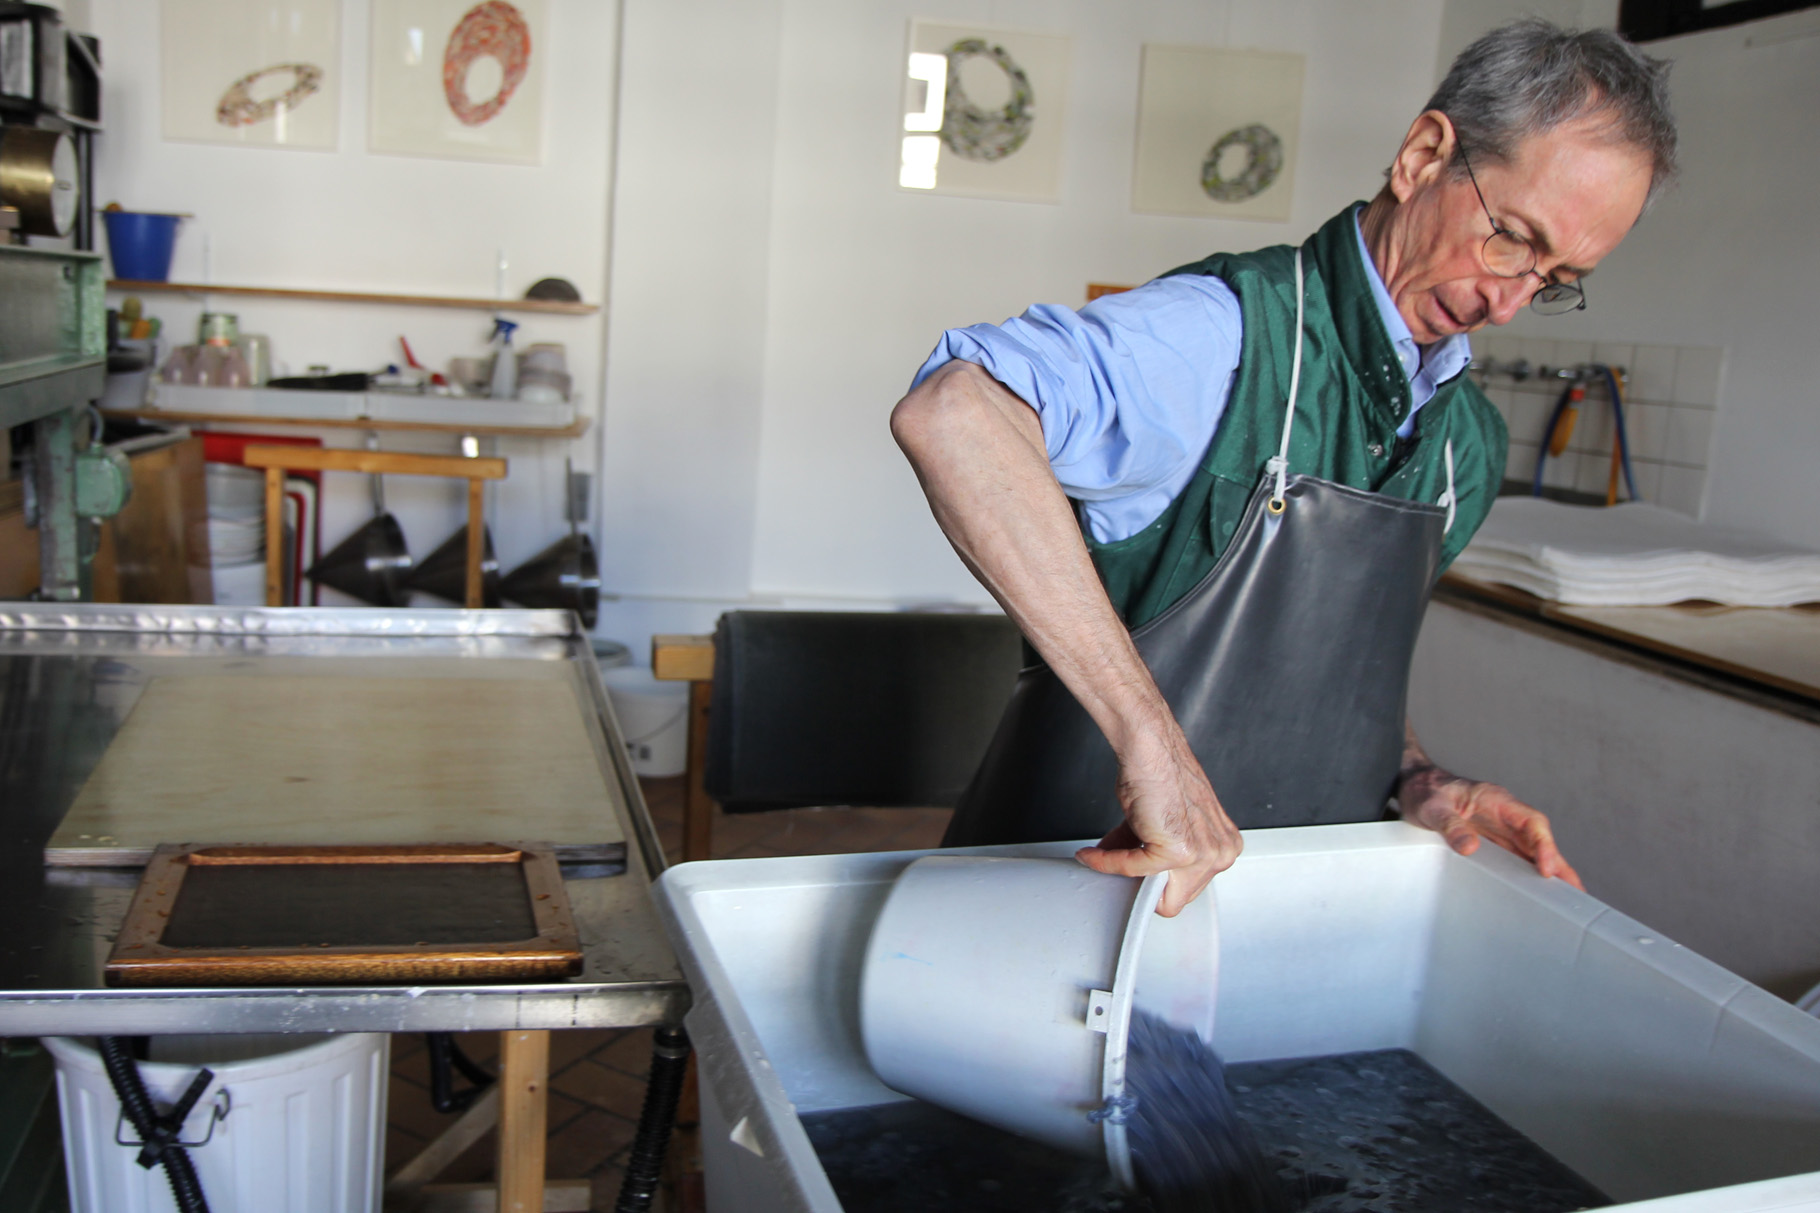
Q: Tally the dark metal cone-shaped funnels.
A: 3